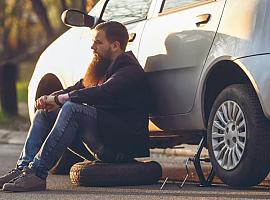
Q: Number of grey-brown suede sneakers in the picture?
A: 2